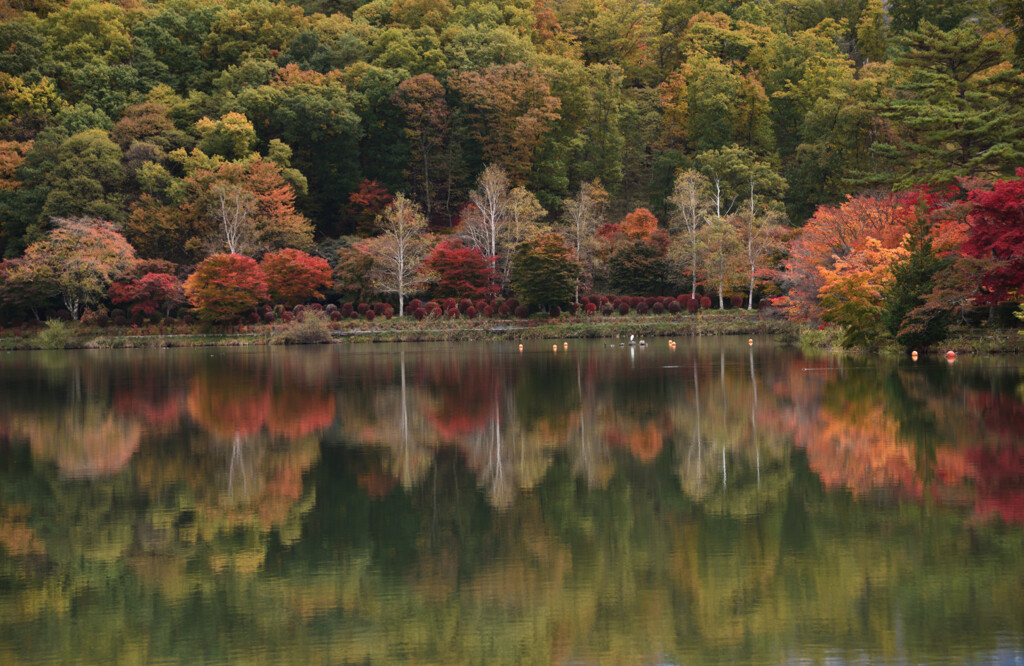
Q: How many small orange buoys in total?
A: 8